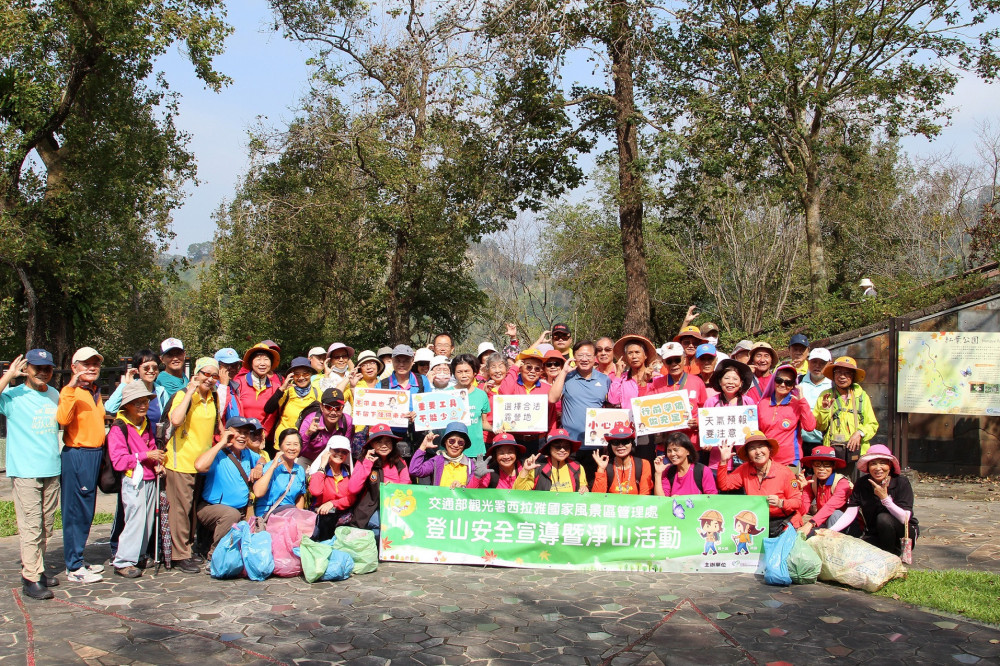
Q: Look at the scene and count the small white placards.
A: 6